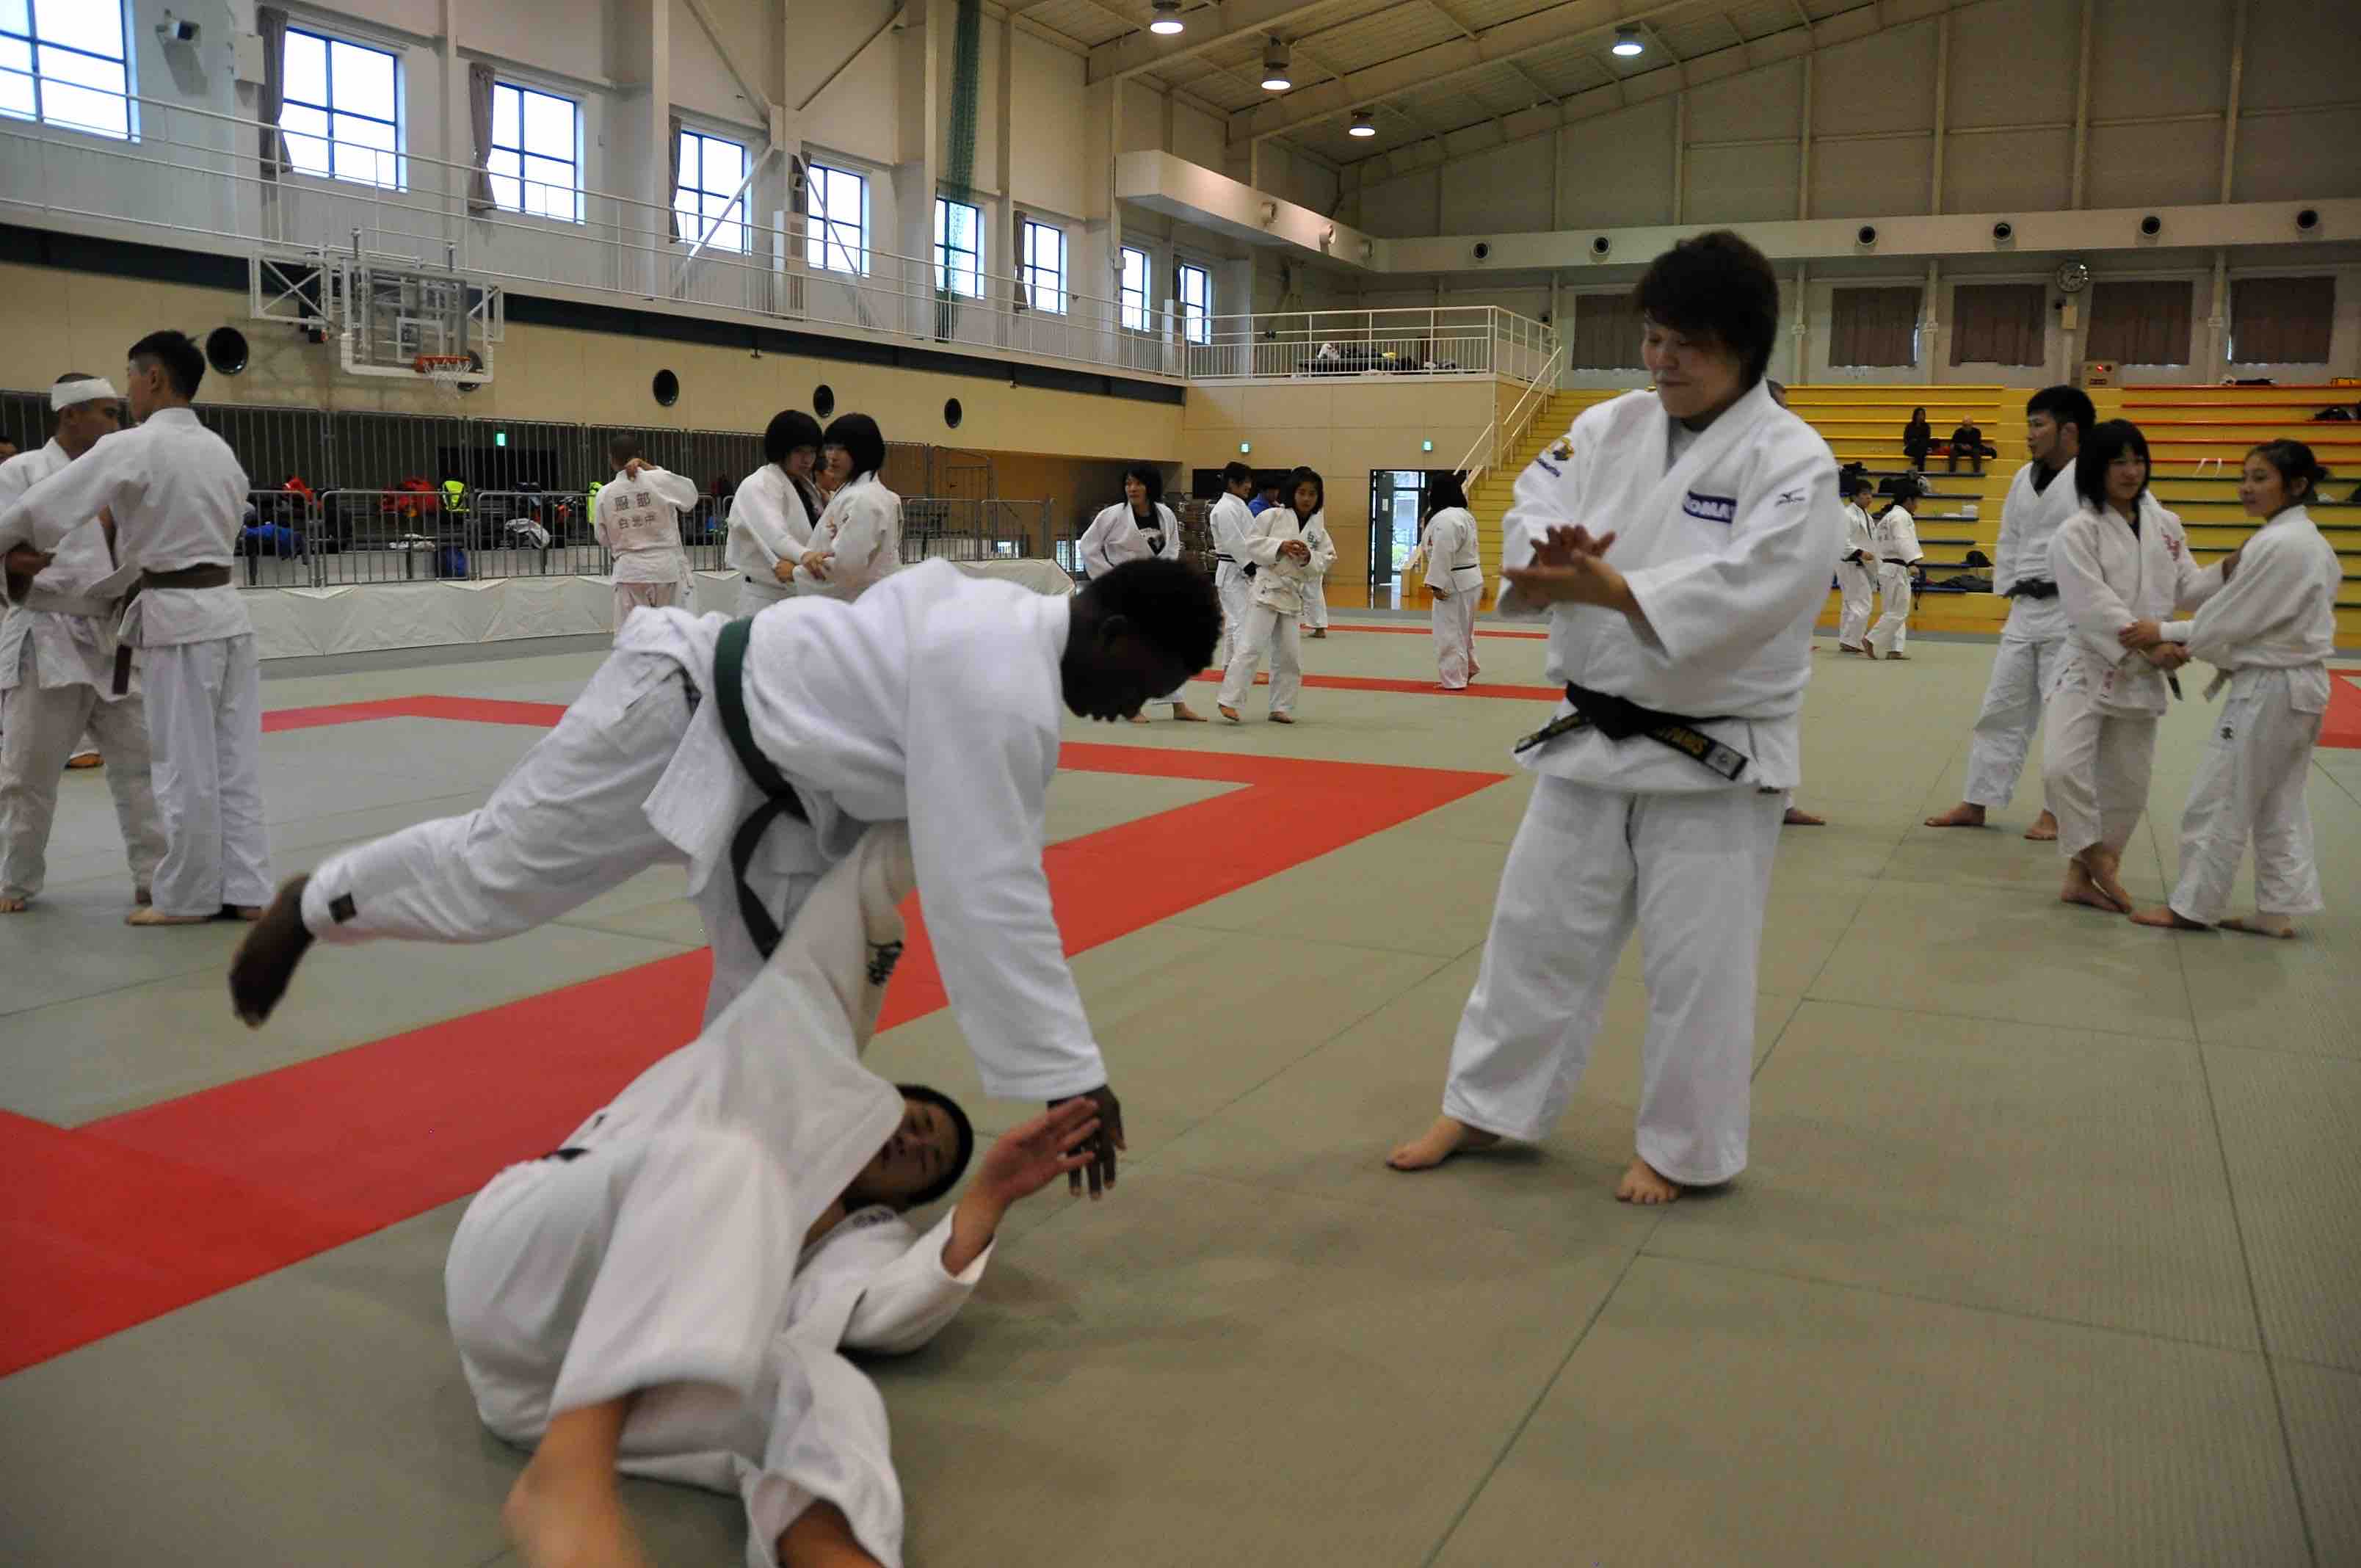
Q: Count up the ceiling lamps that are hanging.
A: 4